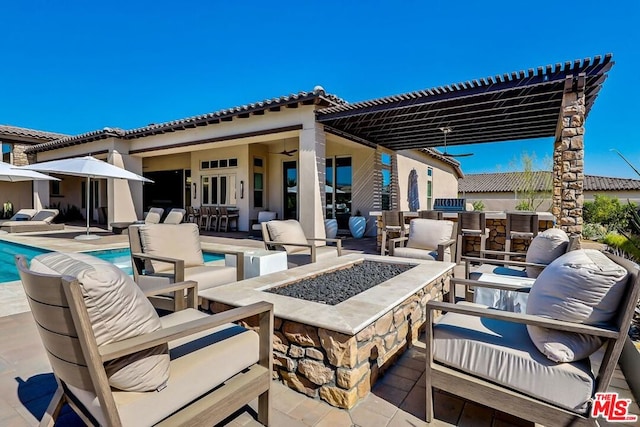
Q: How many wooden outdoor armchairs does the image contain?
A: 6